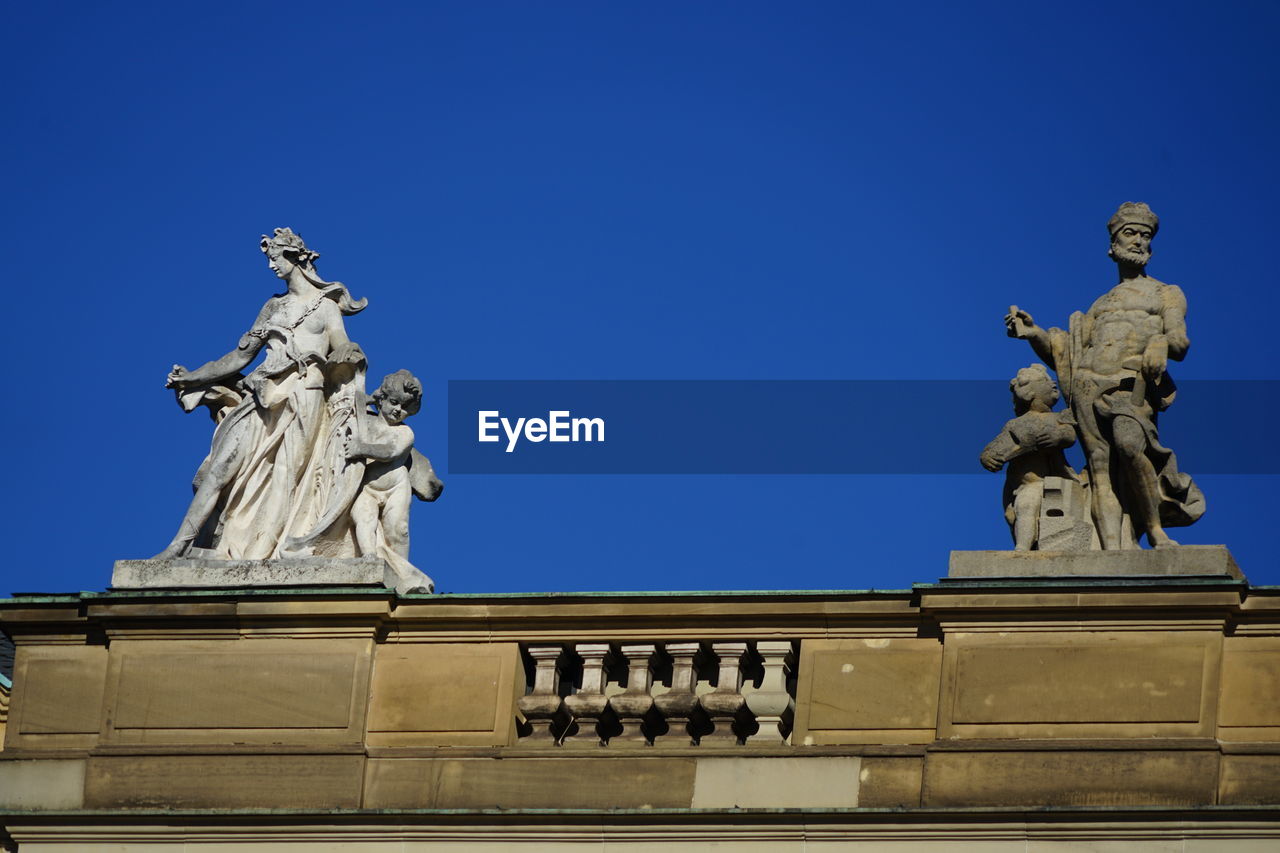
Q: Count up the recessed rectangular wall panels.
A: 6